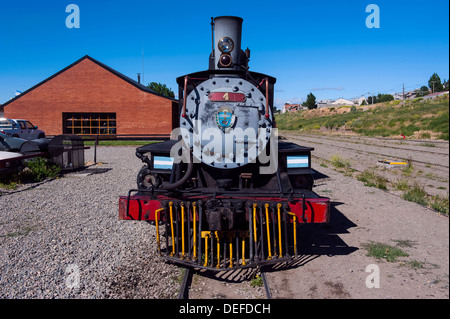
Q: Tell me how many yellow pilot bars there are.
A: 12